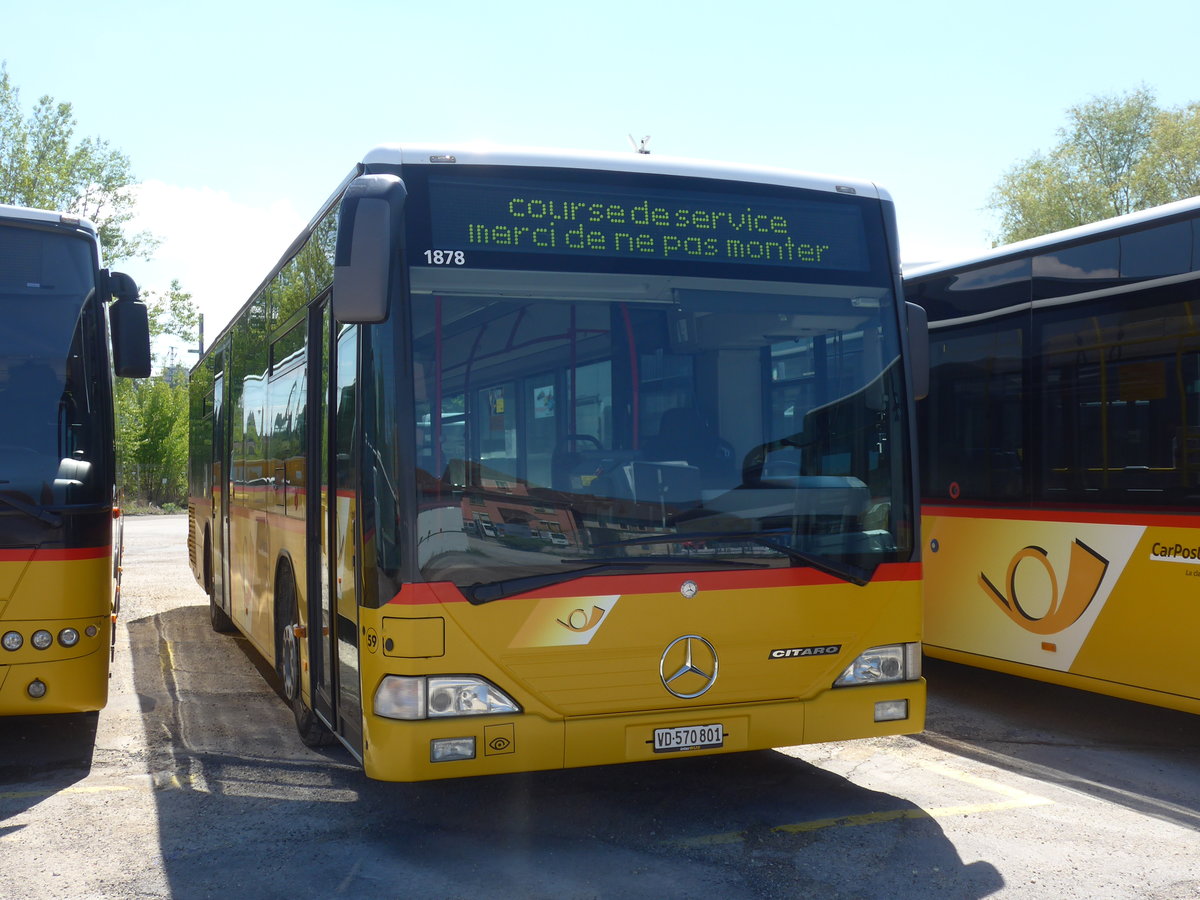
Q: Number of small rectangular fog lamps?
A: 2